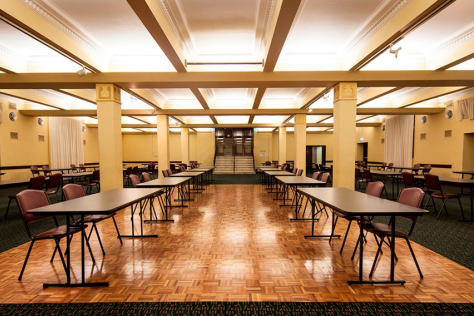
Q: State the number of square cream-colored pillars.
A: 6